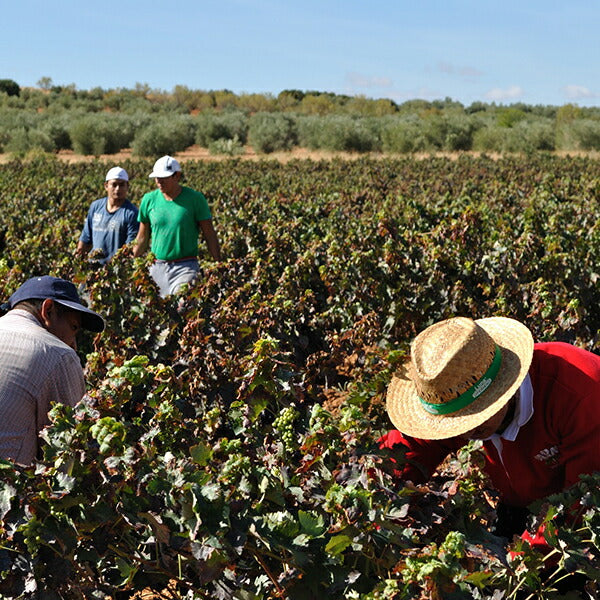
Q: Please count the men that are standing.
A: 2